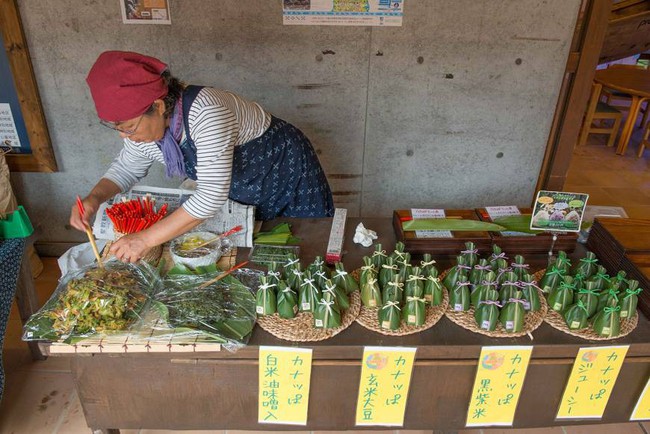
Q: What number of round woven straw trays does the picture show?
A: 4